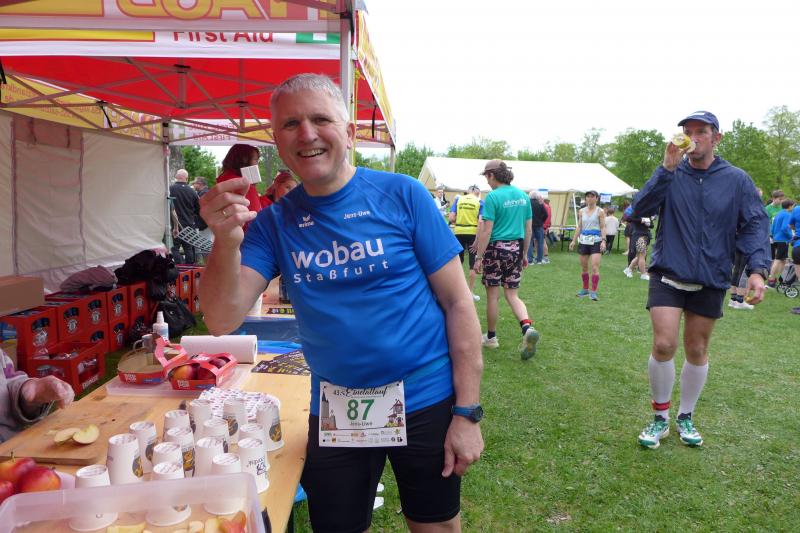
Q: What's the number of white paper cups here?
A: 15